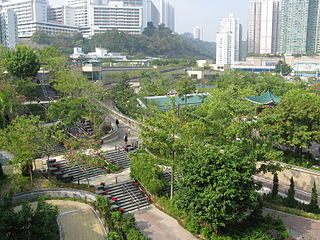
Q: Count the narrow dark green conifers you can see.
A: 3